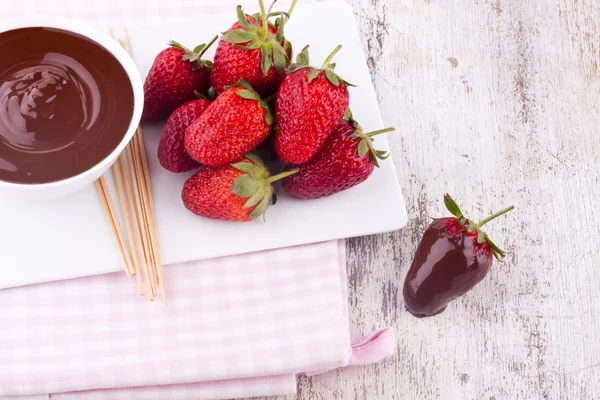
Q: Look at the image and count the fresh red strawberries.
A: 7